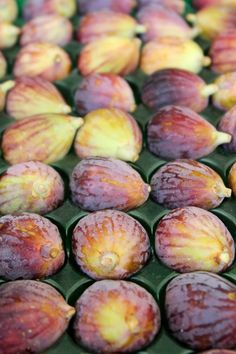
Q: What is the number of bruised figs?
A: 0